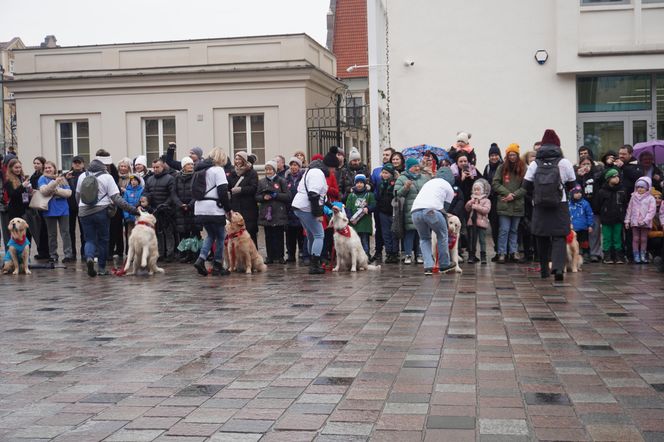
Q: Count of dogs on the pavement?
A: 6